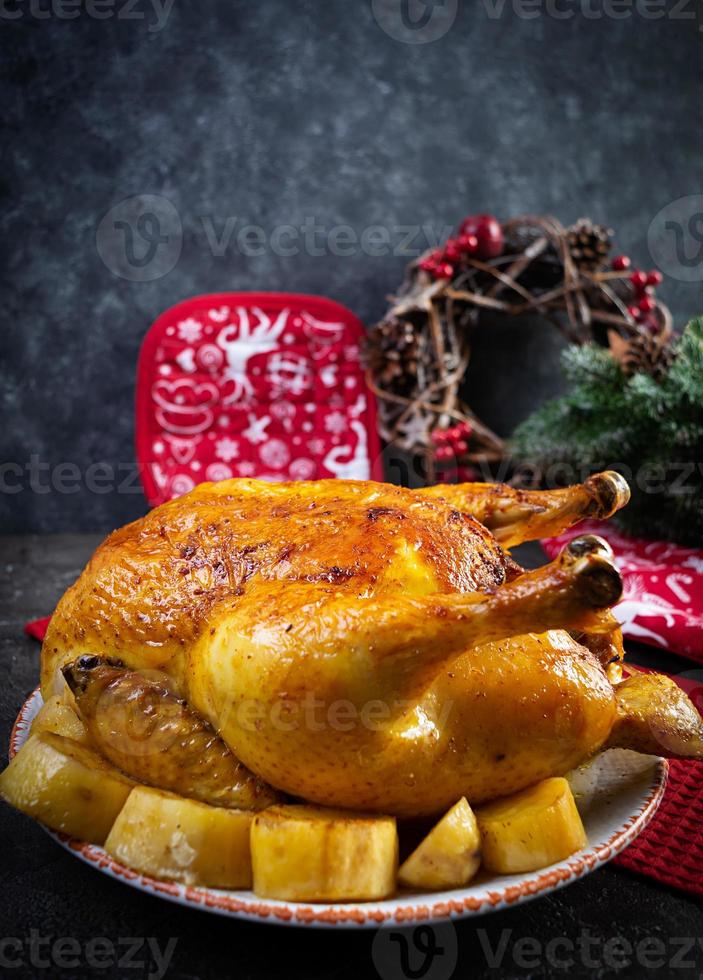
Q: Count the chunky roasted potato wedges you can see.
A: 6